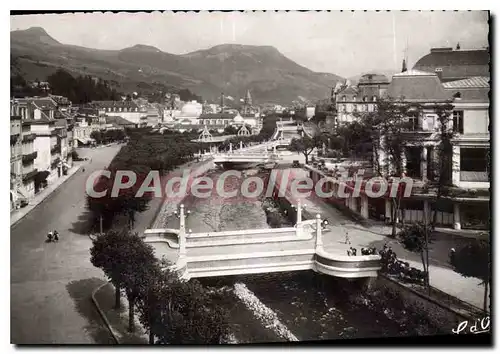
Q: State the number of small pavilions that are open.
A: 2